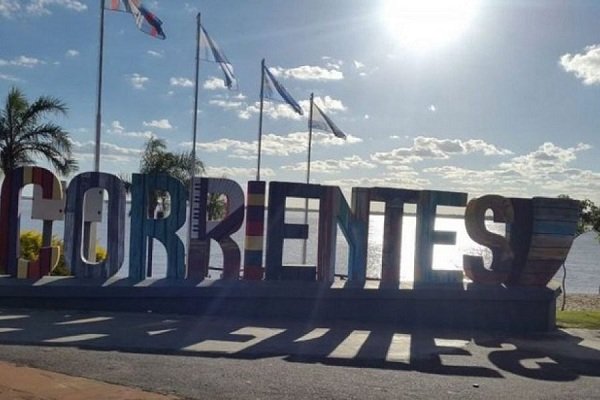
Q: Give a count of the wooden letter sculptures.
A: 10